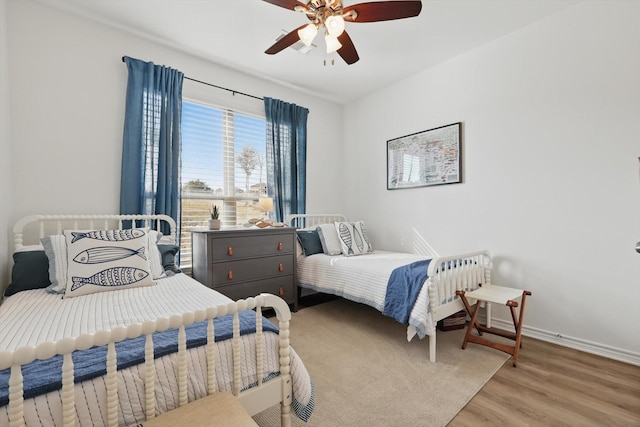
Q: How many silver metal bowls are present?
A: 0